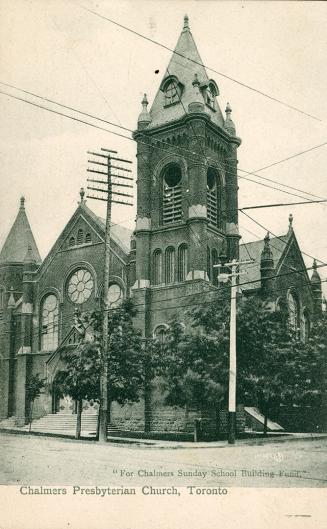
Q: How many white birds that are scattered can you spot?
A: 0